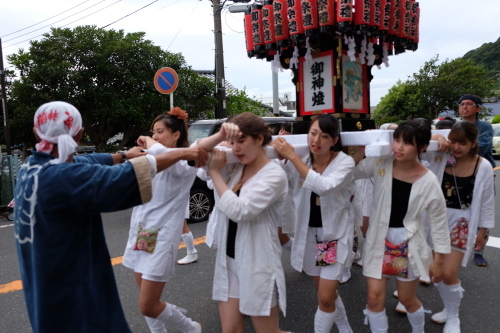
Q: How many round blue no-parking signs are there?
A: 1